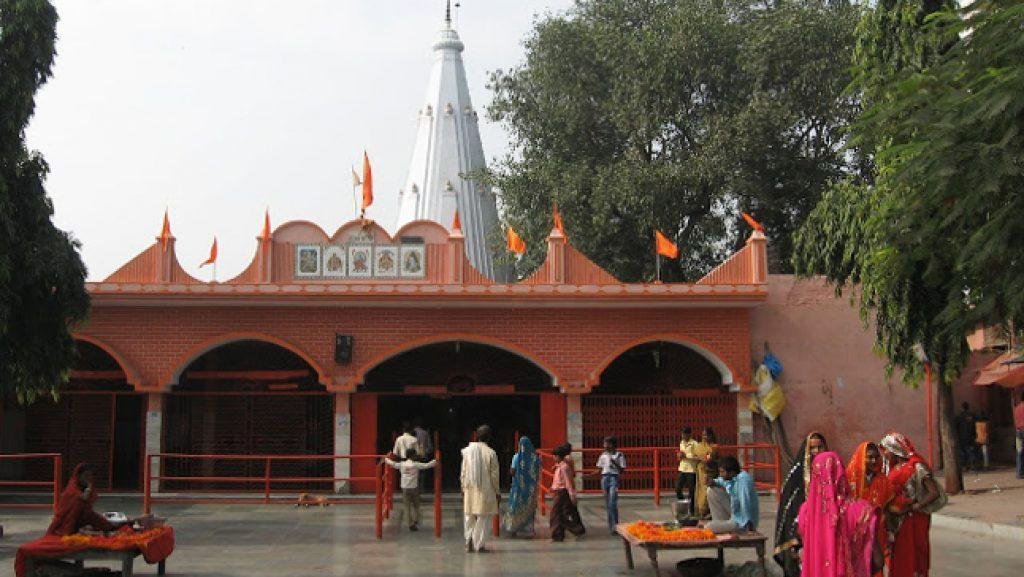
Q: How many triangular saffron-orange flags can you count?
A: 9